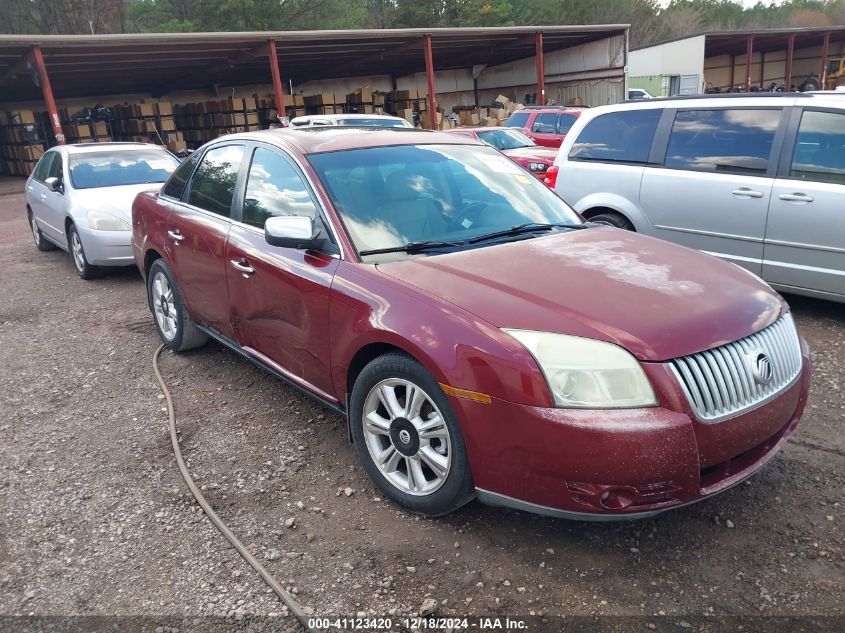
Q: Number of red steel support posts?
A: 7